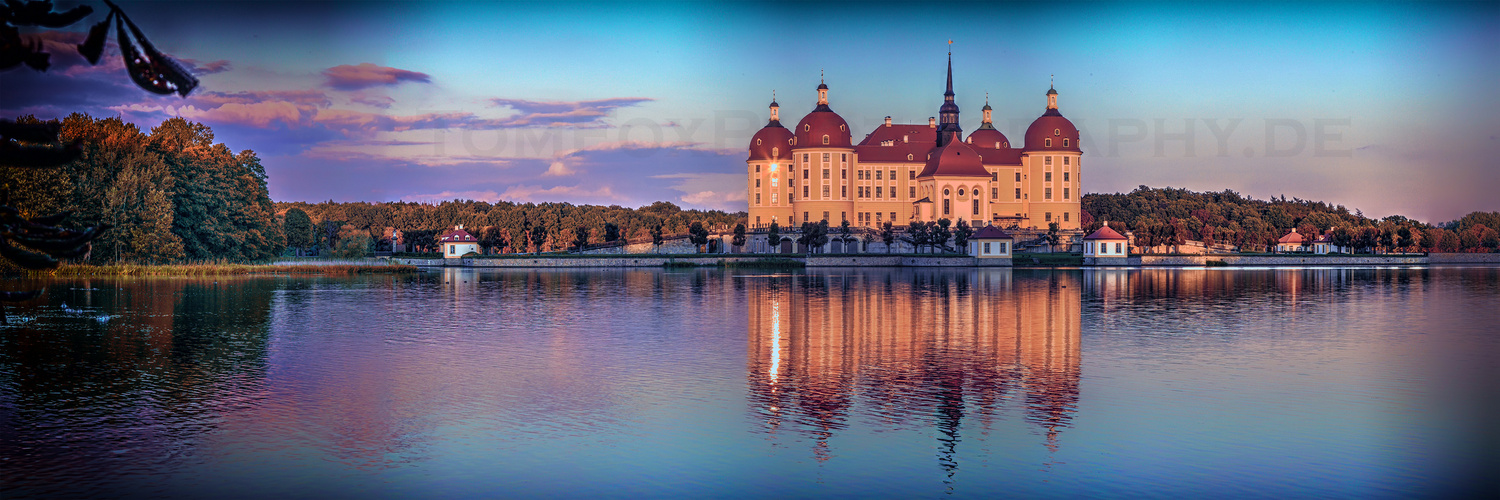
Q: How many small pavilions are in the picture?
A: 5